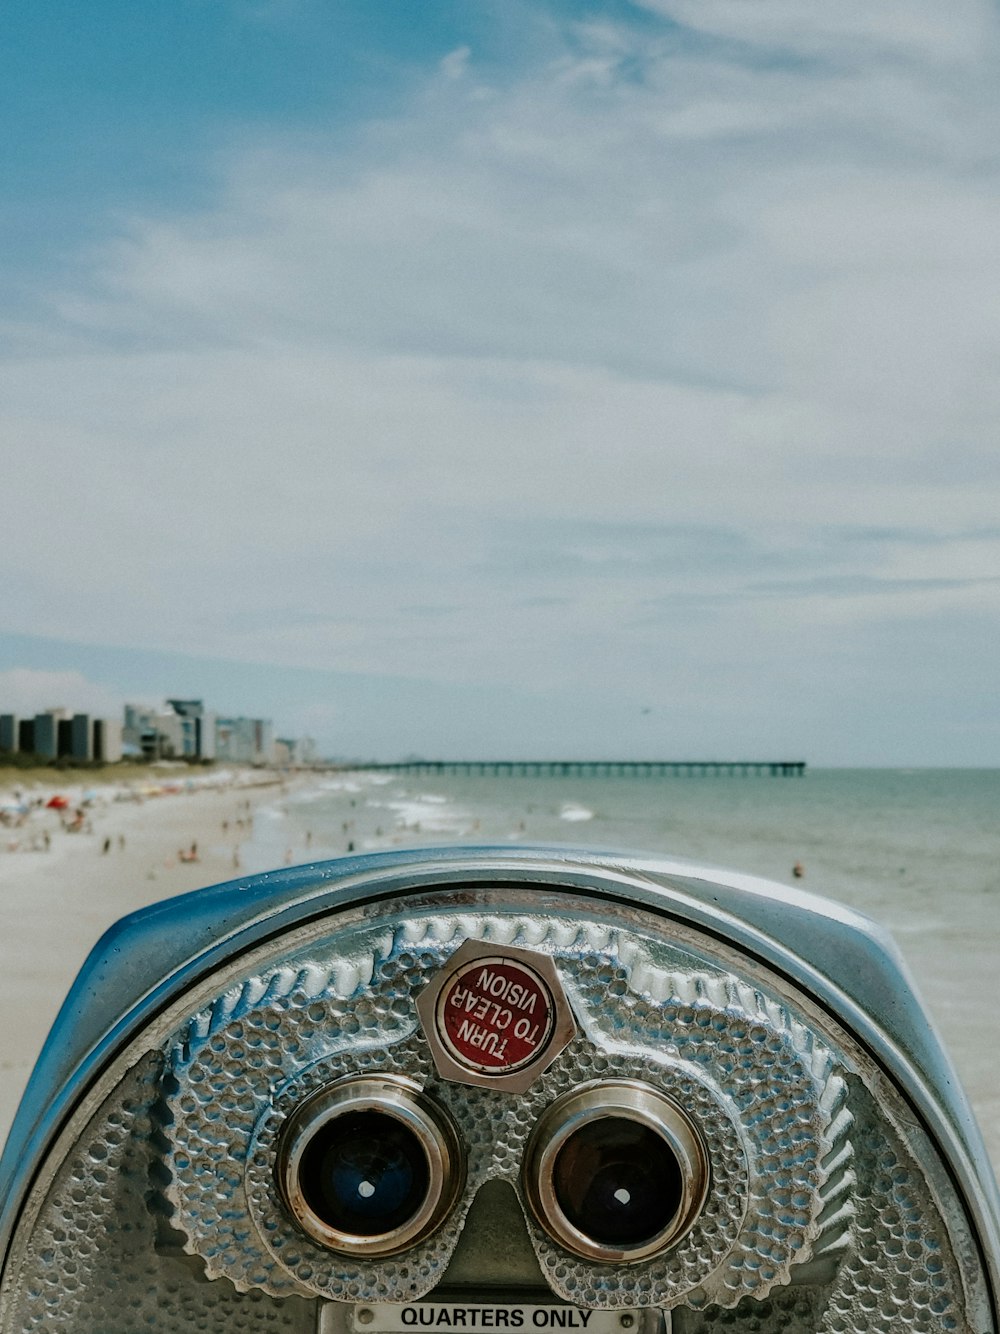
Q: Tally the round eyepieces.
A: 2